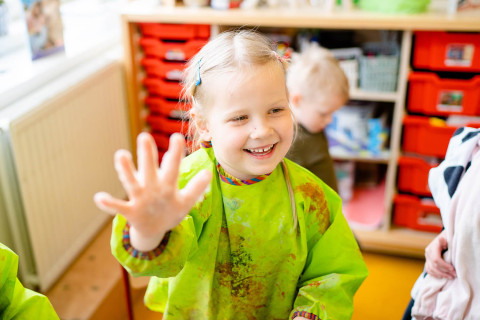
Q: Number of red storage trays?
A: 13